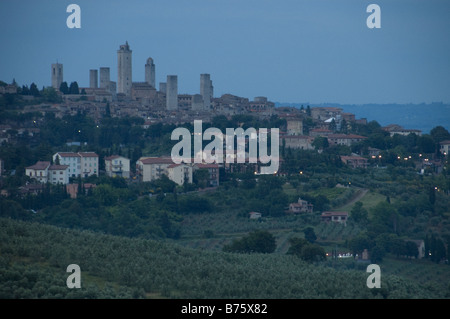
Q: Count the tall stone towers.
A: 7